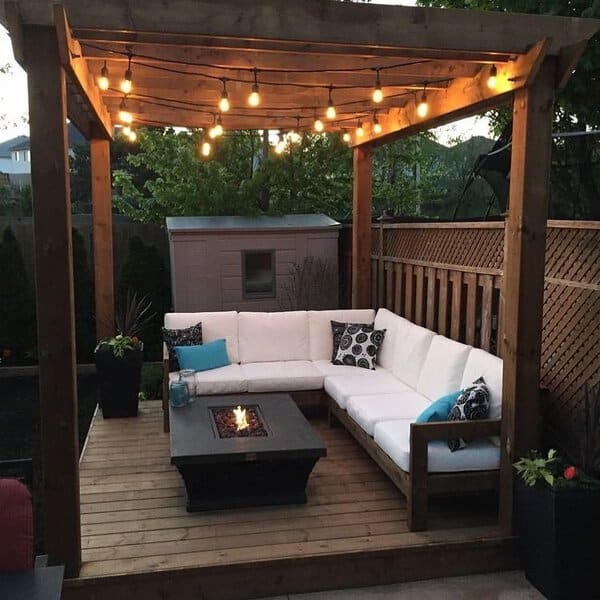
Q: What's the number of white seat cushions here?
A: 6